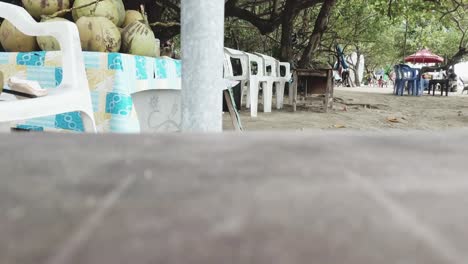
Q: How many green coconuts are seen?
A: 7